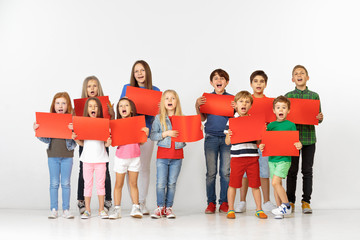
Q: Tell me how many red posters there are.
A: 11